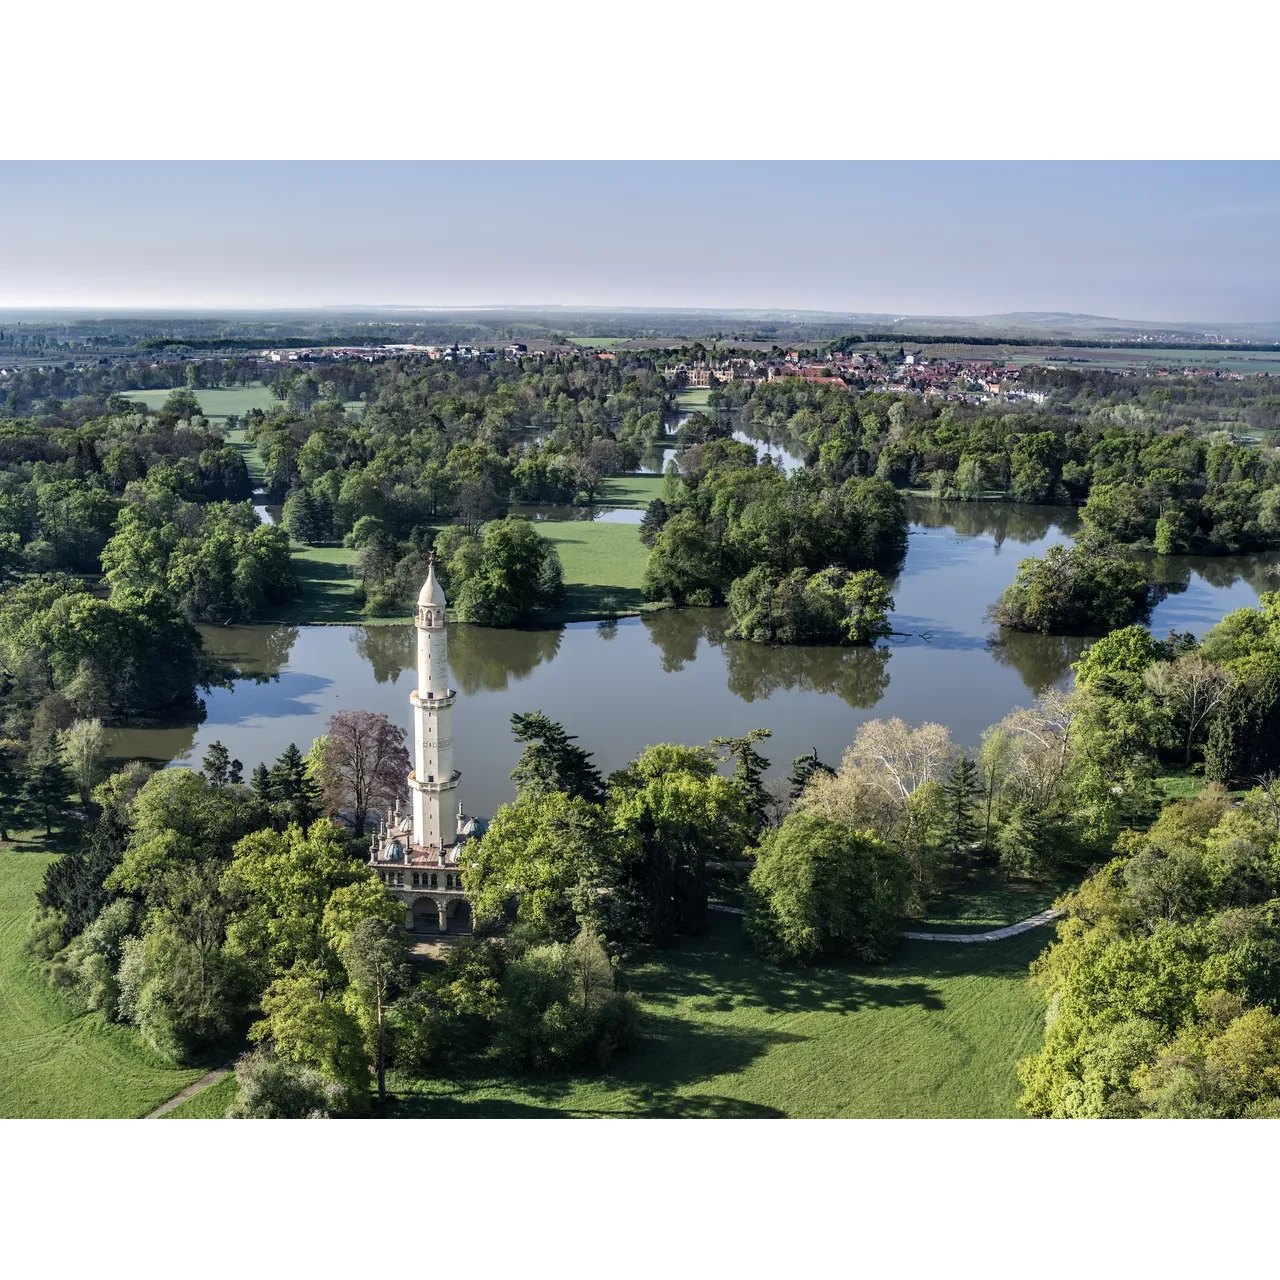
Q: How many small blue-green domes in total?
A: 4